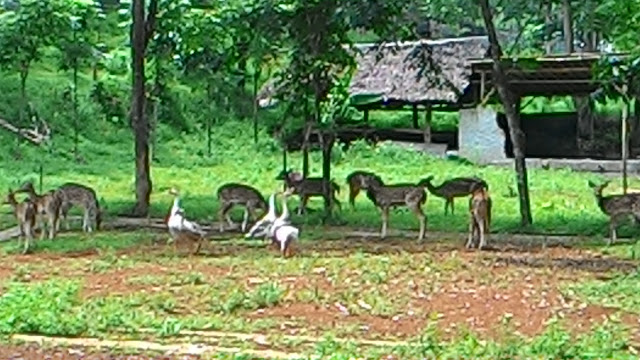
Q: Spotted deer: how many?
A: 10